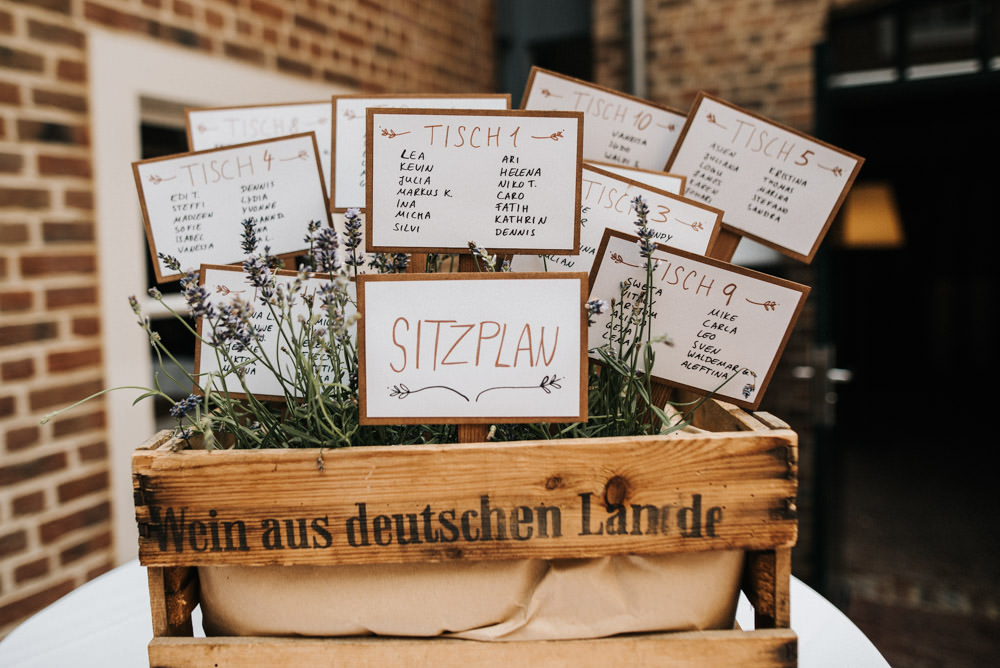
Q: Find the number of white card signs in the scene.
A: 11